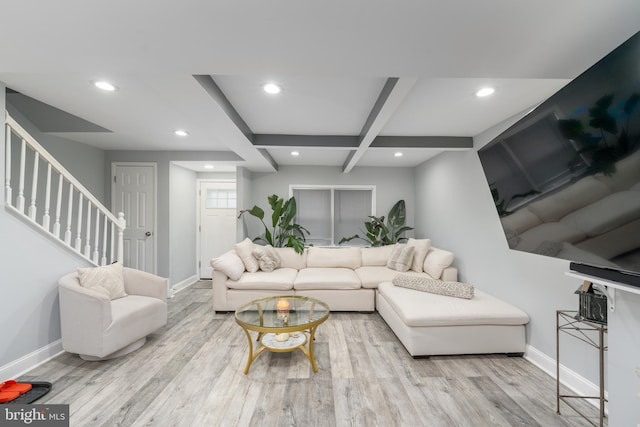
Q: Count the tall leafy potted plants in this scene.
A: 2